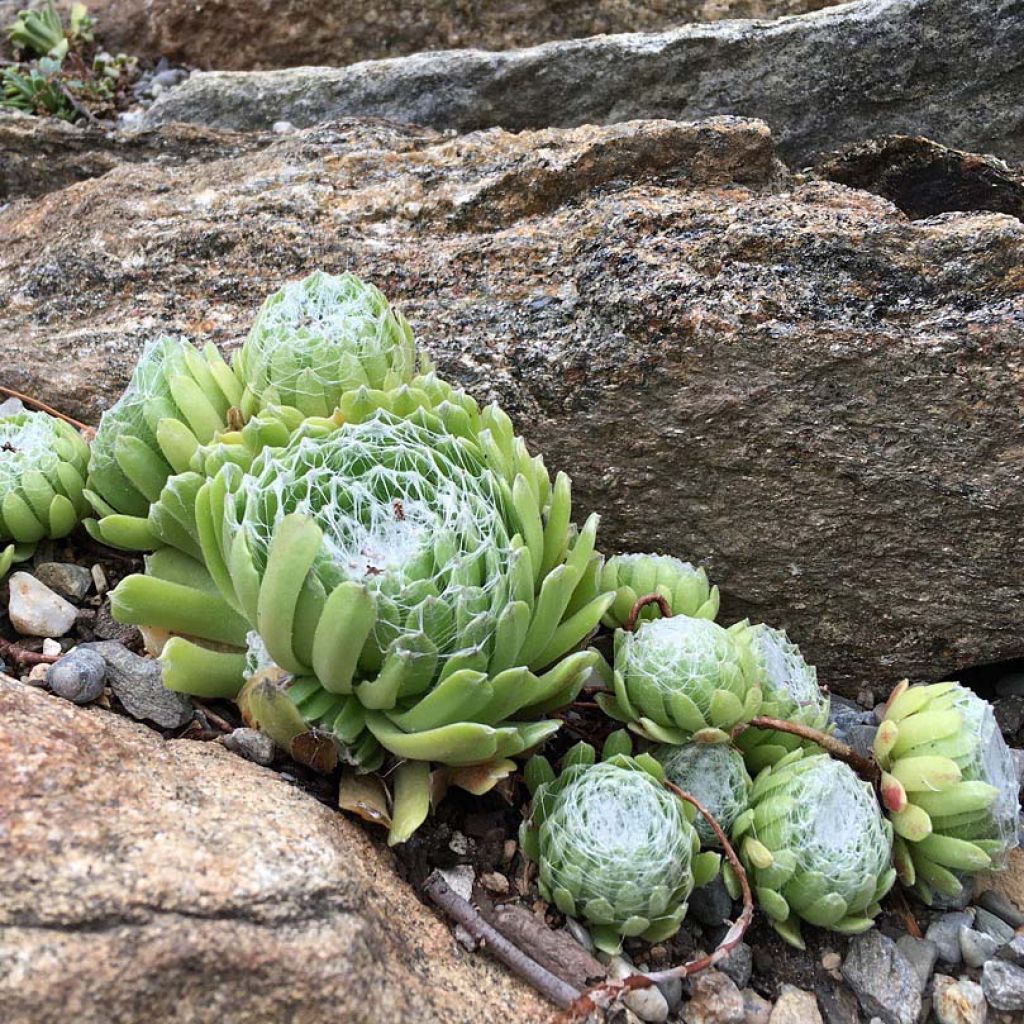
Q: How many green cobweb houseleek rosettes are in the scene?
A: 11